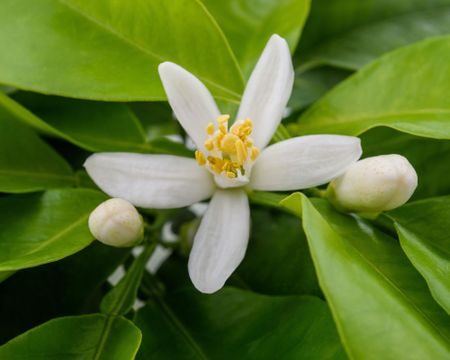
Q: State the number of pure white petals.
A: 5